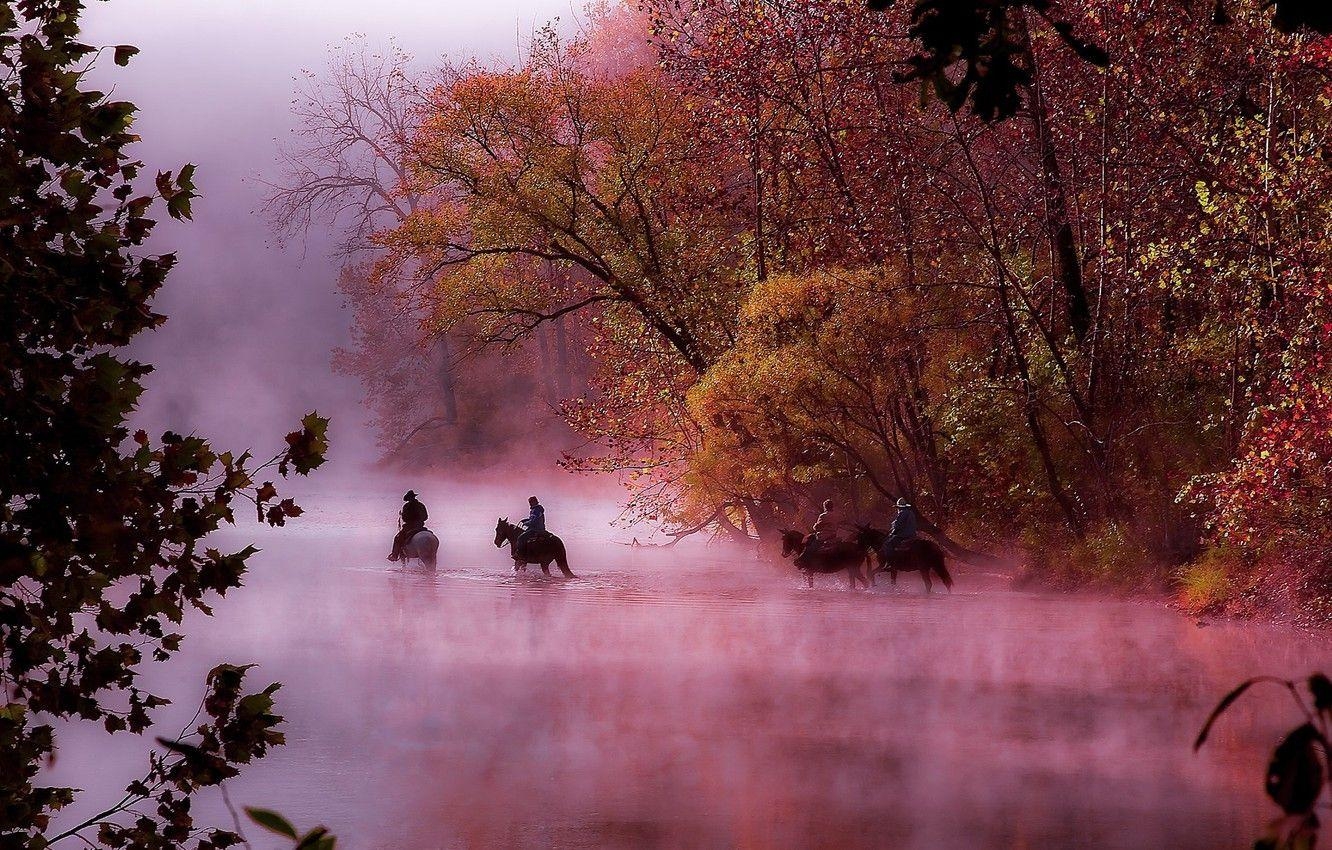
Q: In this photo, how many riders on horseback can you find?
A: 4